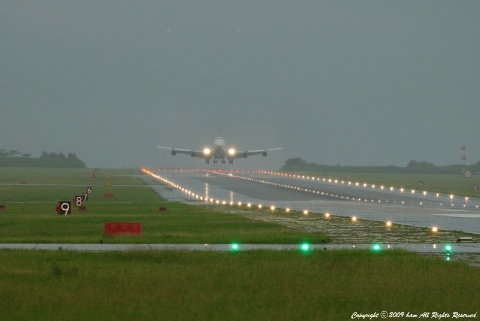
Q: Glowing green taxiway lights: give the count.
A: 4